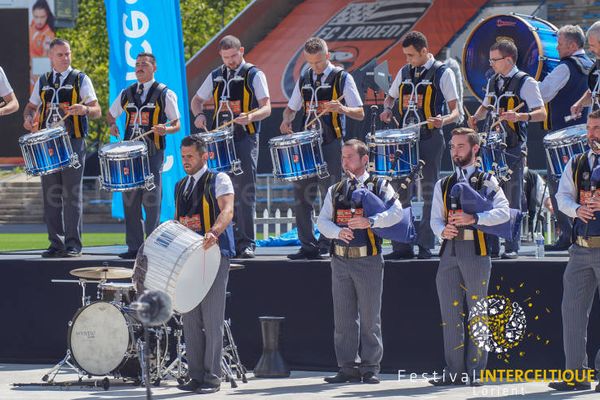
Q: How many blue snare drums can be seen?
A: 7